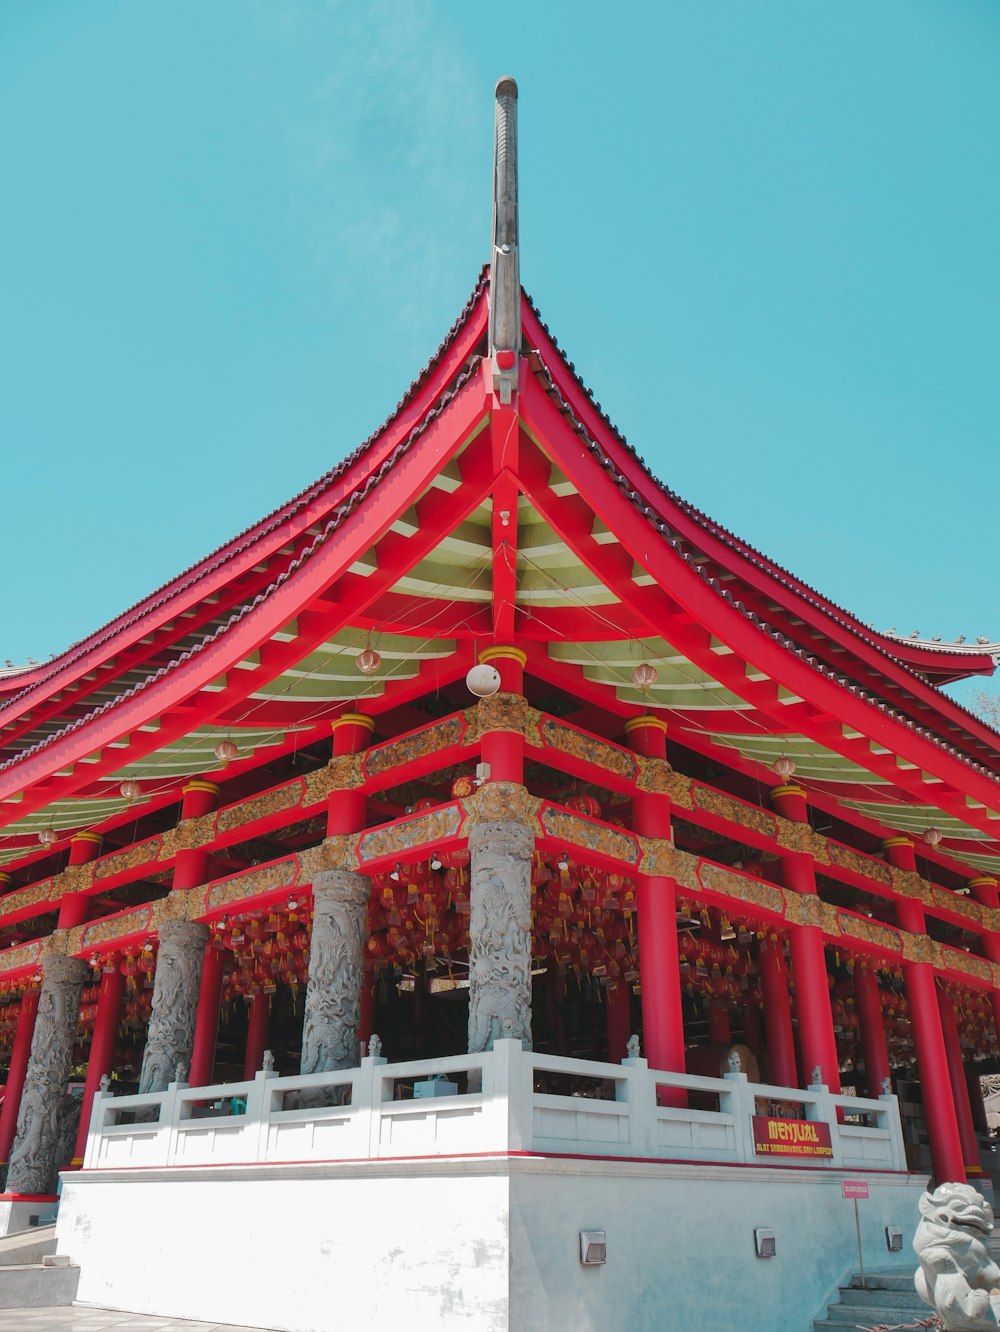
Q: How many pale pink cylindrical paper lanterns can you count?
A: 7